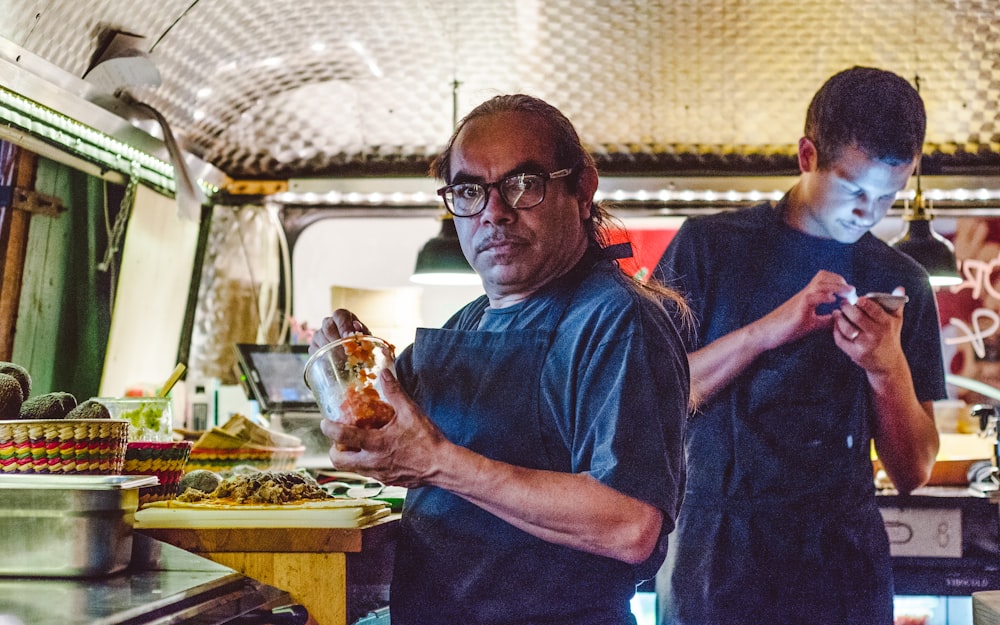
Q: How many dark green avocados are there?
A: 4